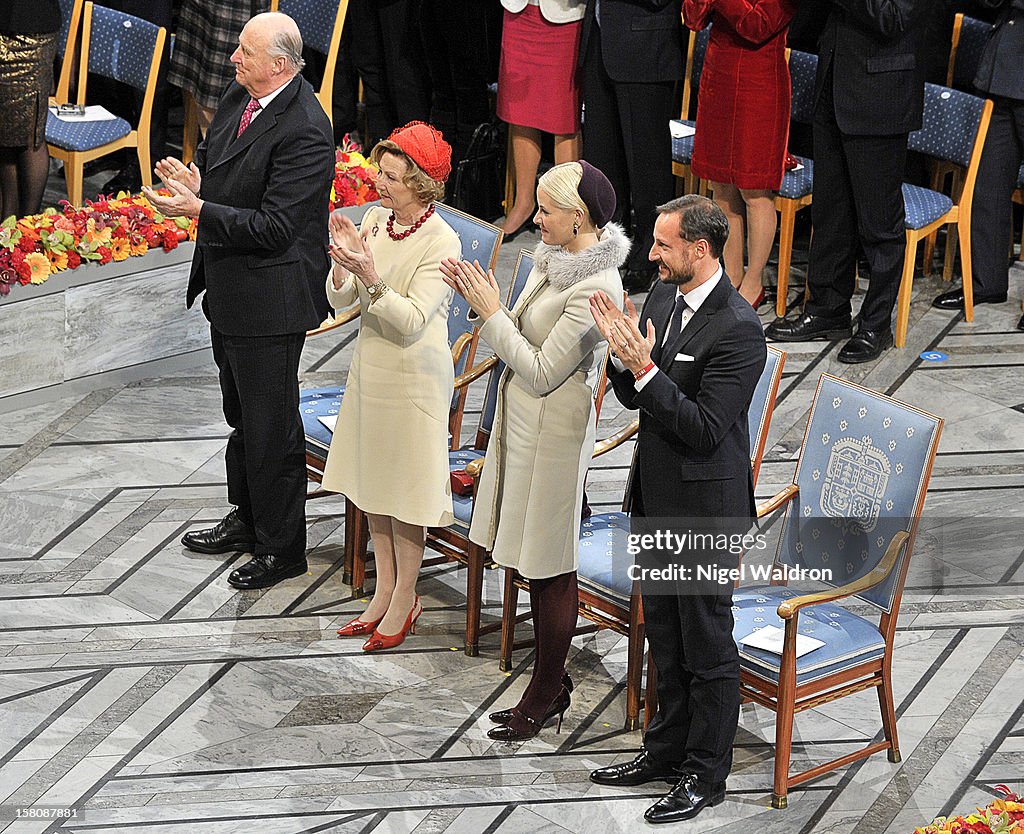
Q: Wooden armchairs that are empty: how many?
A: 4